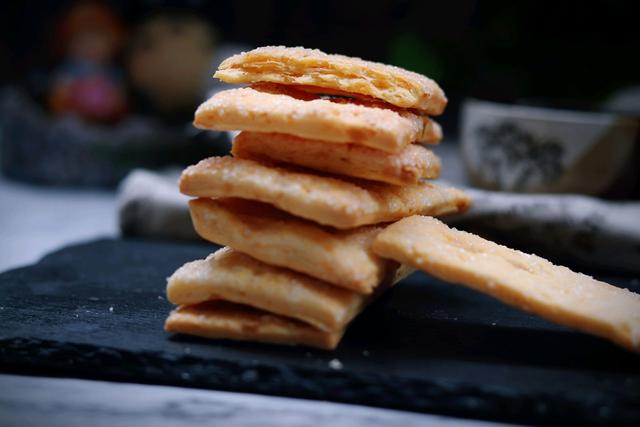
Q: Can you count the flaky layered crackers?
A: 8